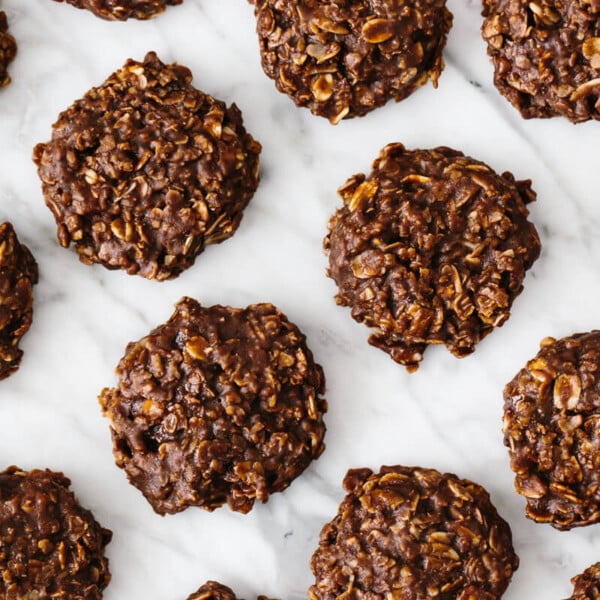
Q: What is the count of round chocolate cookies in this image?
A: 13